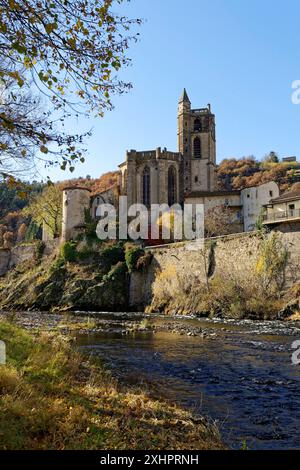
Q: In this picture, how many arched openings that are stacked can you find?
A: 2